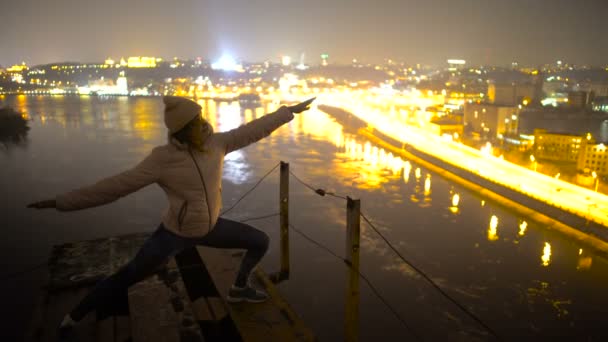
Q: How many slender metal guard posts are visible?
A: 2